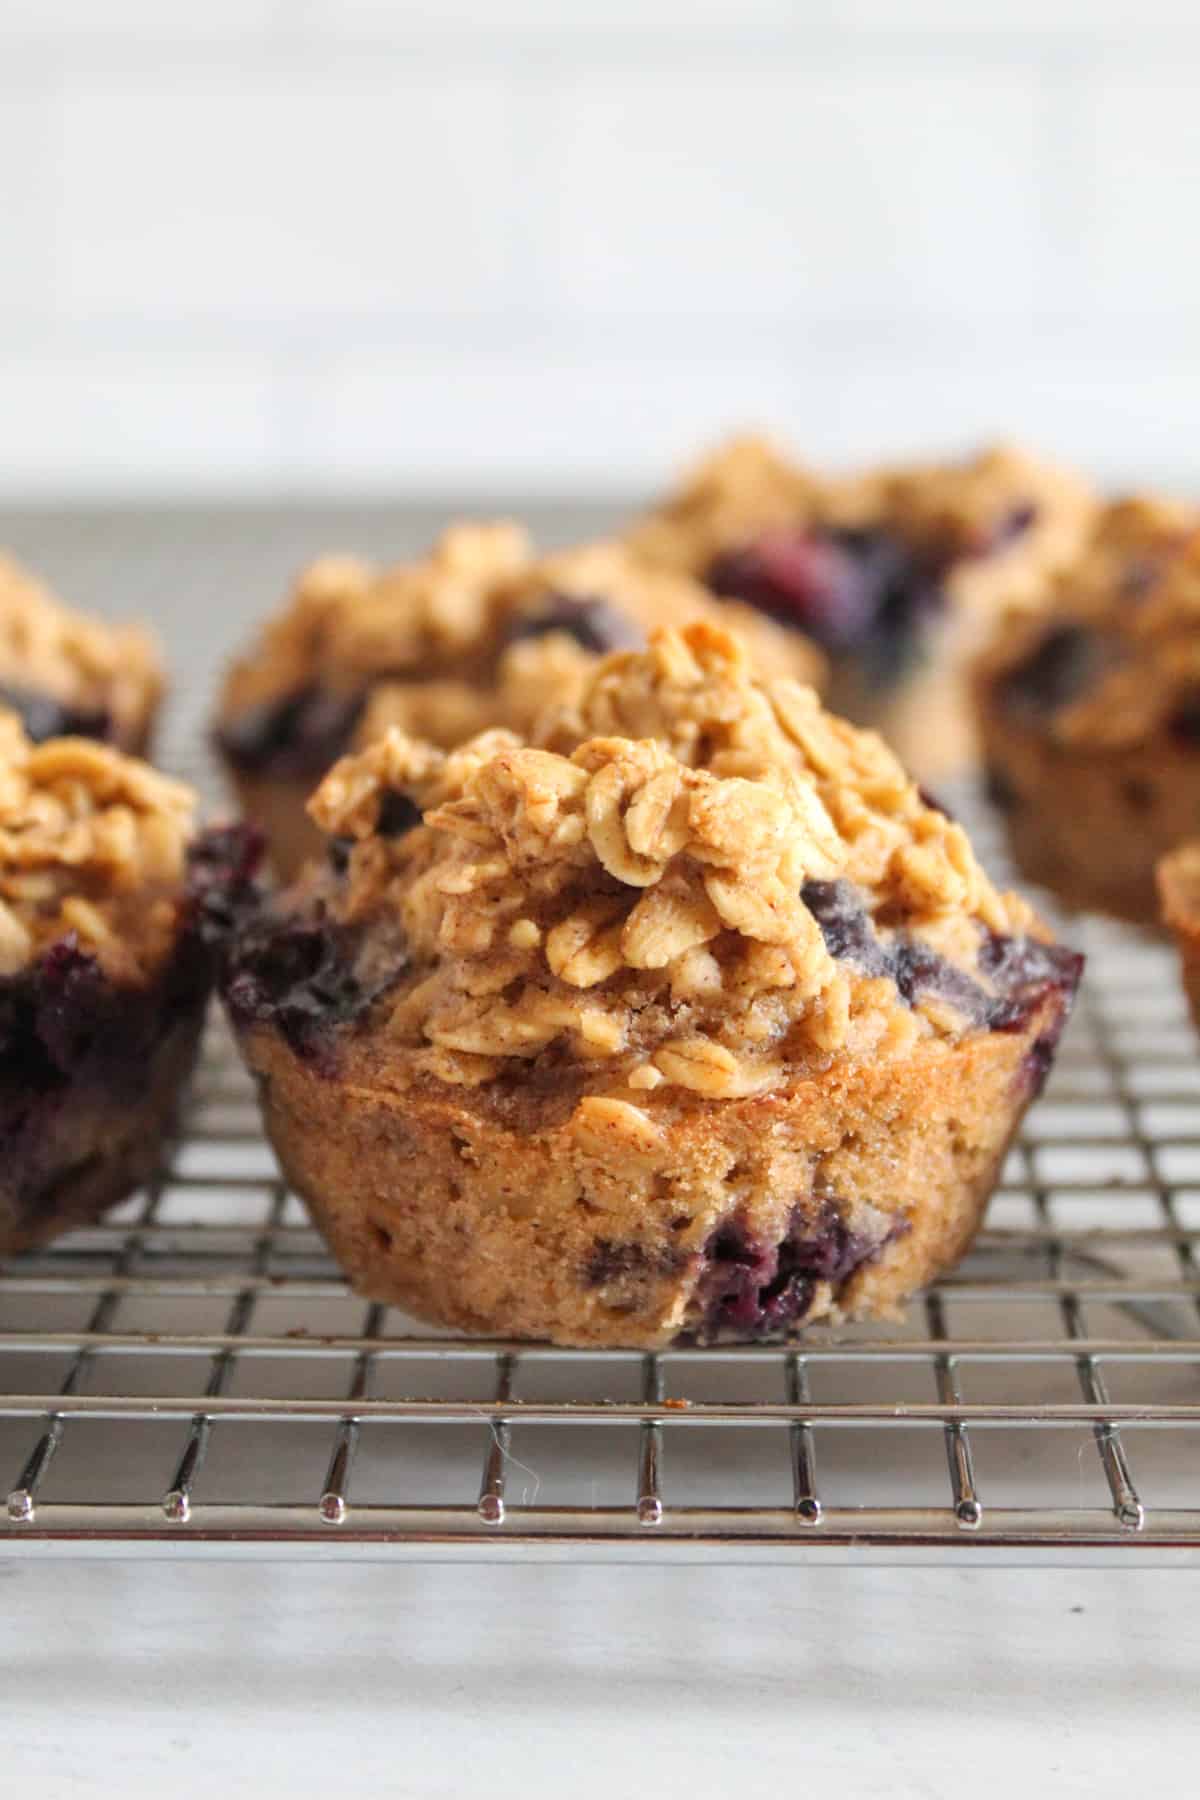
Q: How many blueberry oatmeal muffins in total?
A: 7